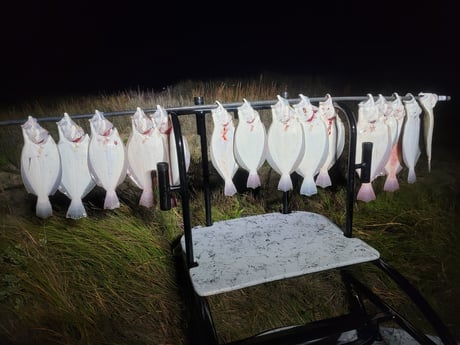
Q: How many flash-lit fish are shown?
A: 15